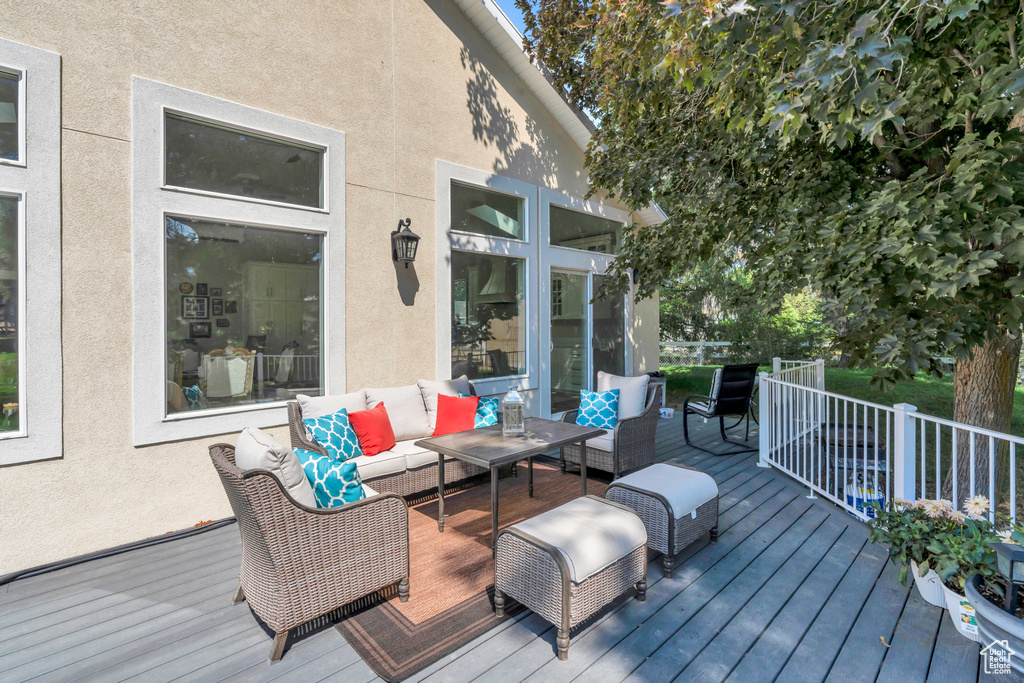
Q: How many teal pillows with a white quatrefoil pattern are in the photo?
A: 4